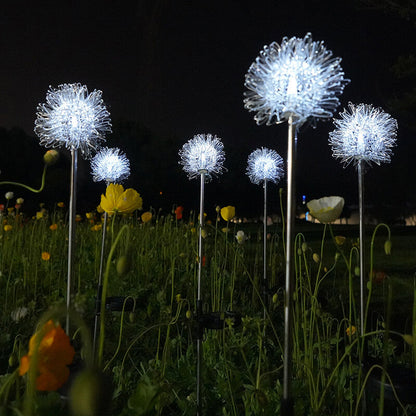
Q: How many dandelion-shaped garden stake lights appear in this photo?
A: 6